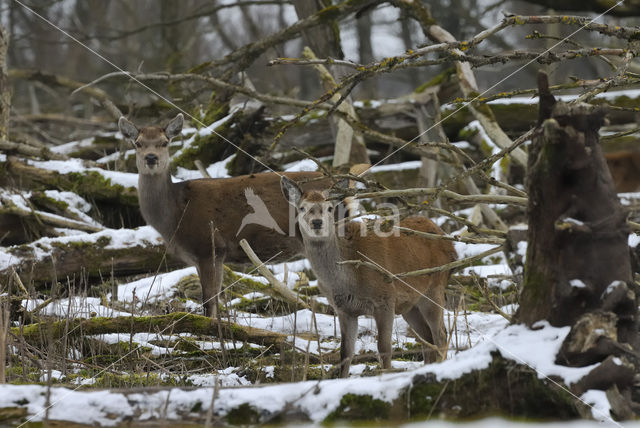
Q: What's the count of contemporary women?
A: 0